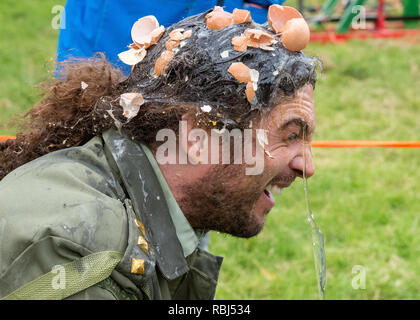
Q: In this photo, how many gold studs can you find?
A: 3